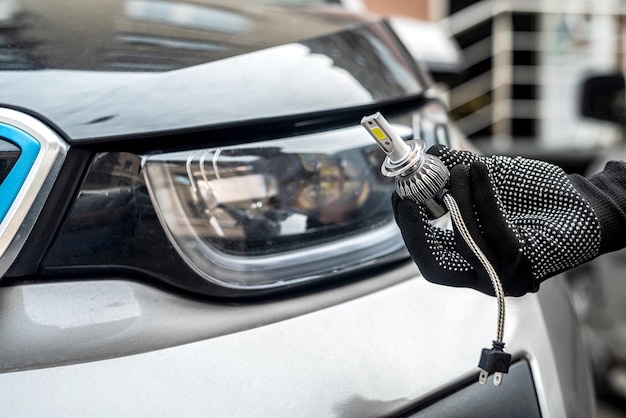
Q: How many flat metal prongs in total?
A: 2